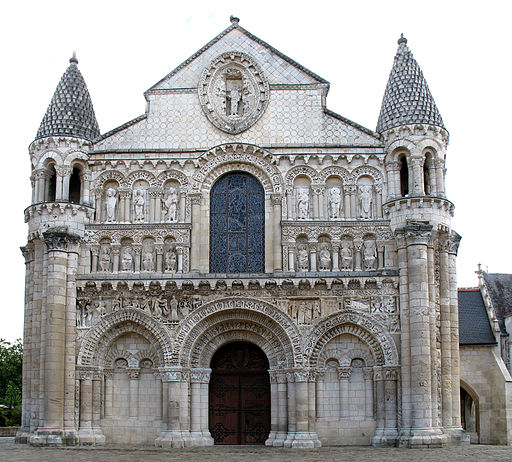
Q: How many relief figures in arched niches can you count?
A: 14